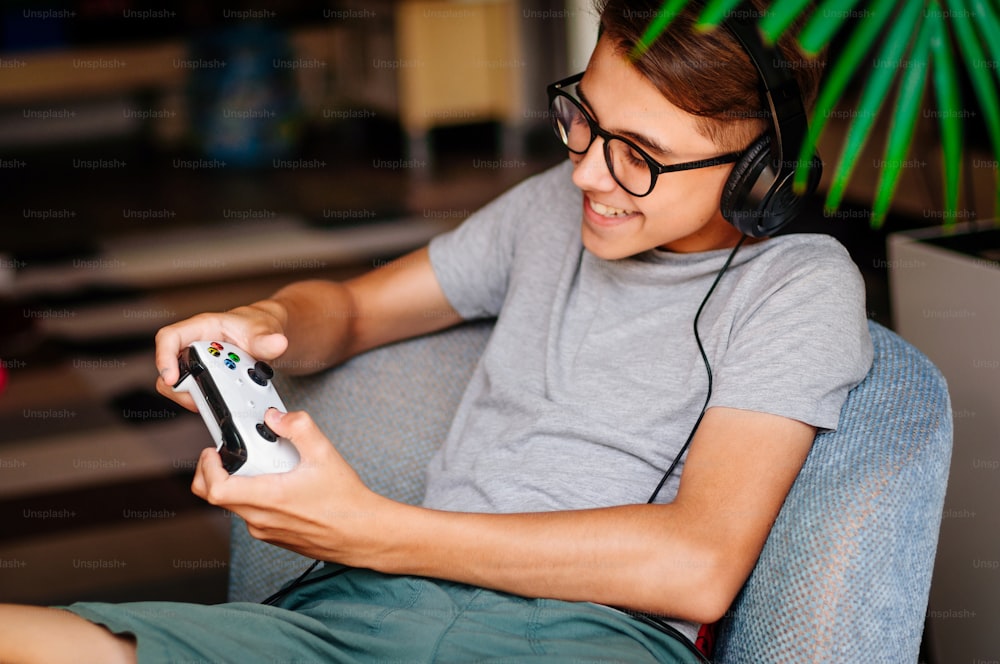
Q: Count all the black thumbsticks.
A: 2